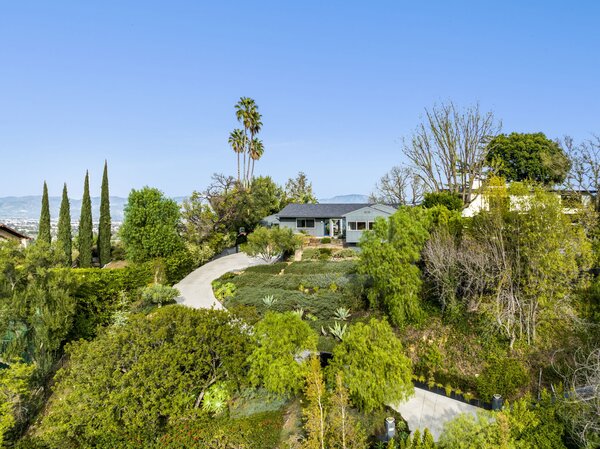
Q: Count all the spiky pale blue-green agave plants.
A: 4